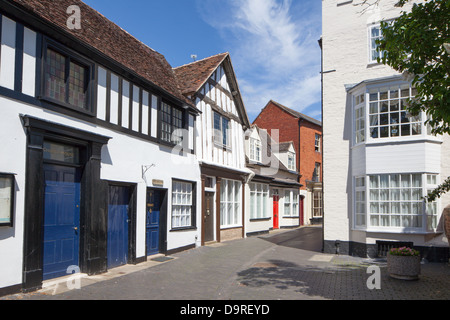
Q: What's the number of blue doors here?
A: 3